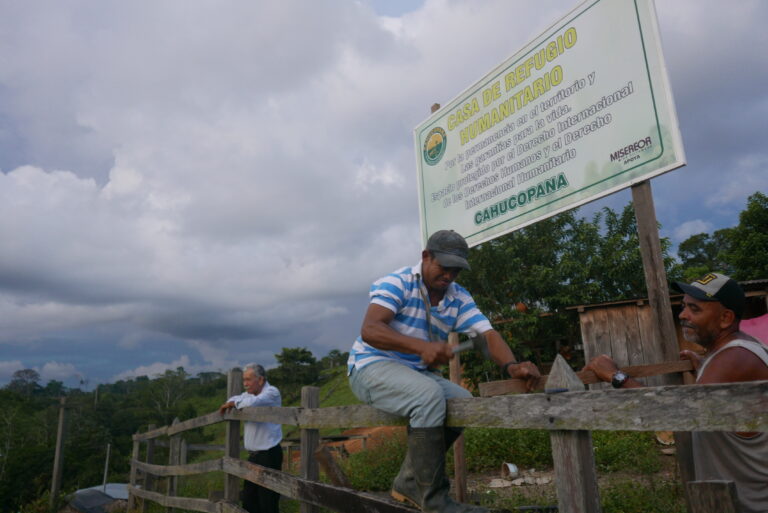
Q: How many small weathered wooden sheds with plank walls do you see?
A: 1